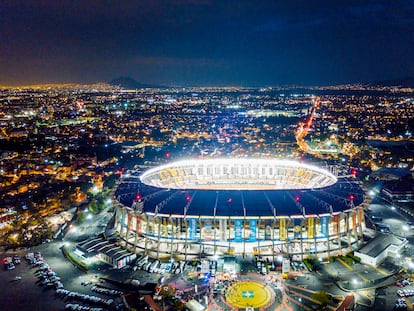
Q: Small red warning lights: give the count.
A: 9